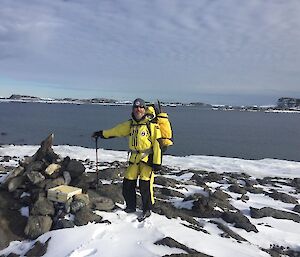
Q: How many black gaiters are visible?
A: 2